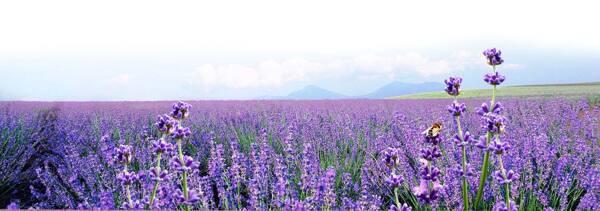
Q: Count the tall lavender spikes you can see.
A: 8